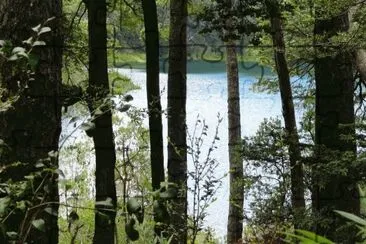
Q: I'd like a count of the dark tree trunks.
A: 7